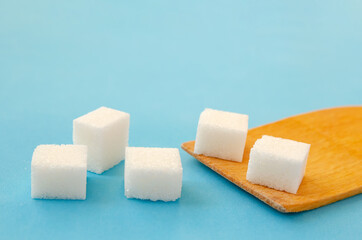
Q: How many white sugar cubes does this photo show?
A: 5